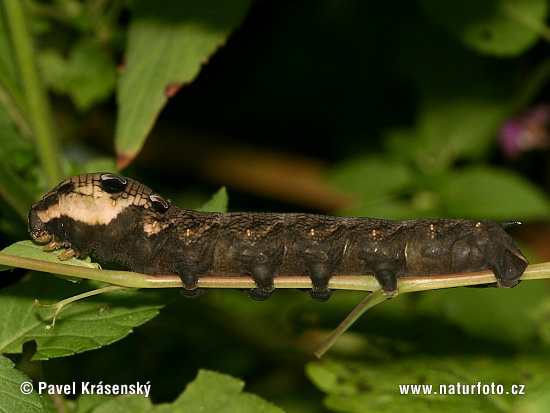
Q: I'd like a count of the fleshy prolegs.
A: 5